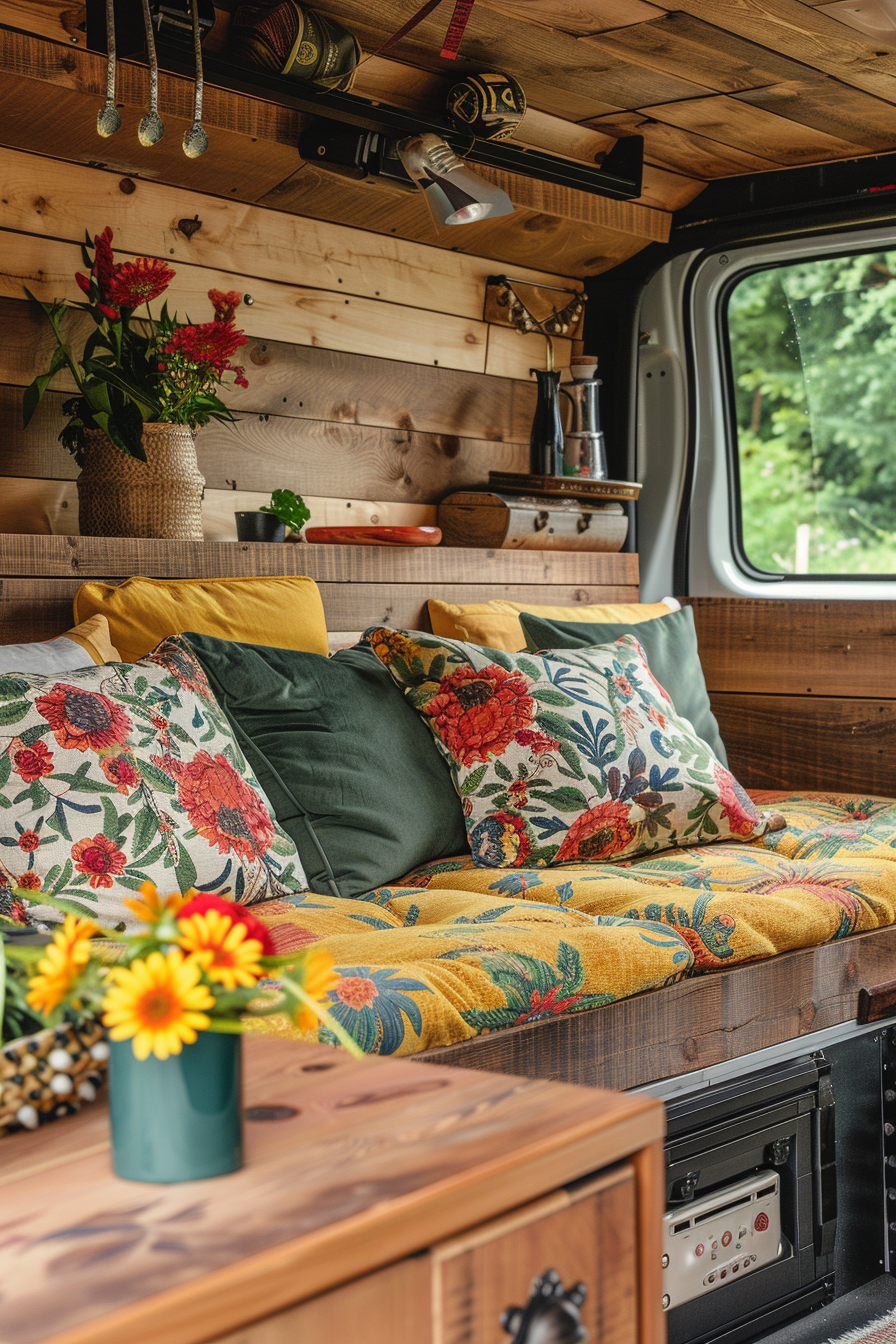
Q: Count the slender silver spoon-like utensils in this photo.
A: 3